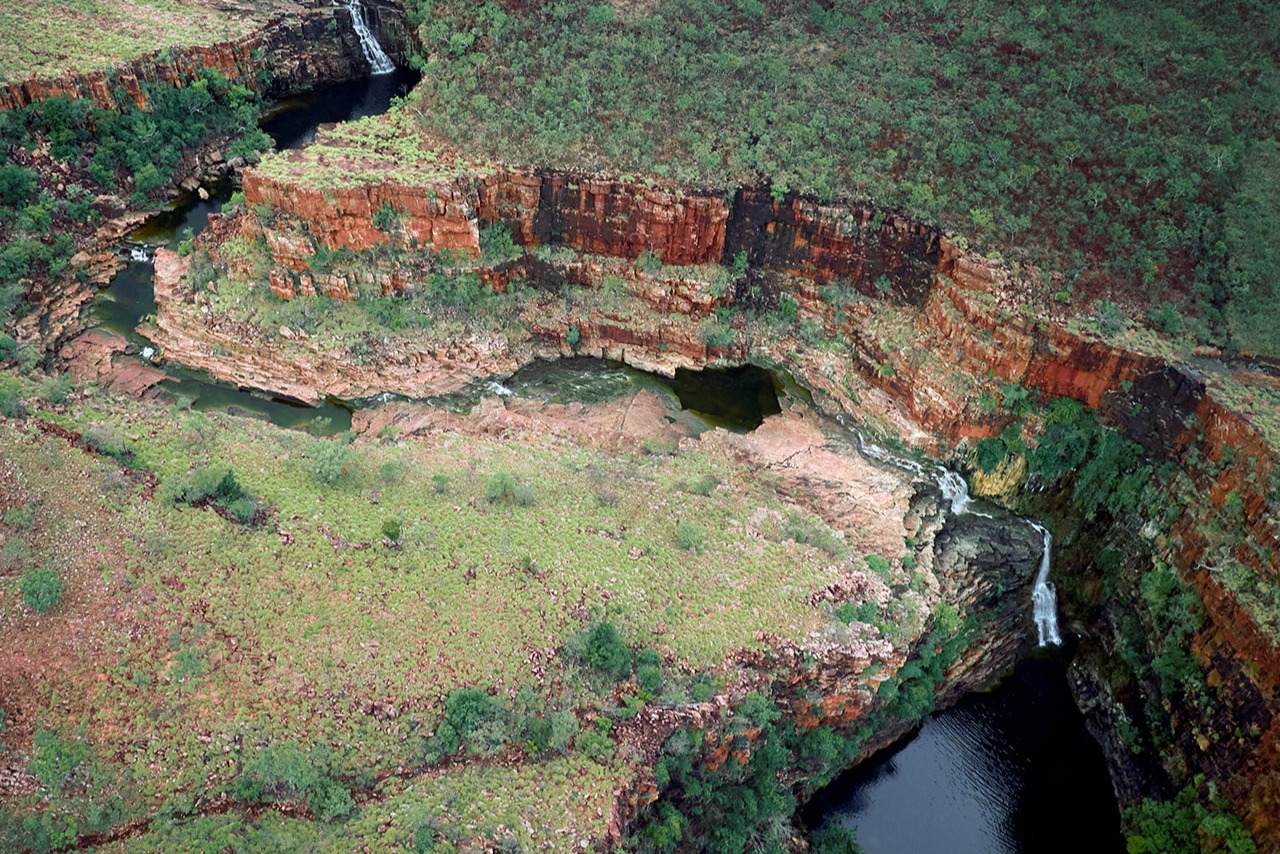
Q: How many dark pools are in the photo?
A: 3